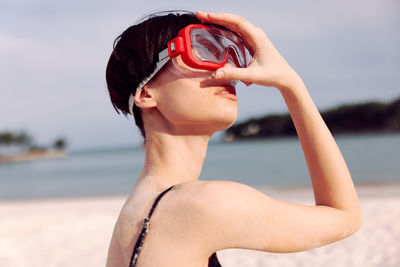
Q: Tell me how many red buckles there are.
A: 1